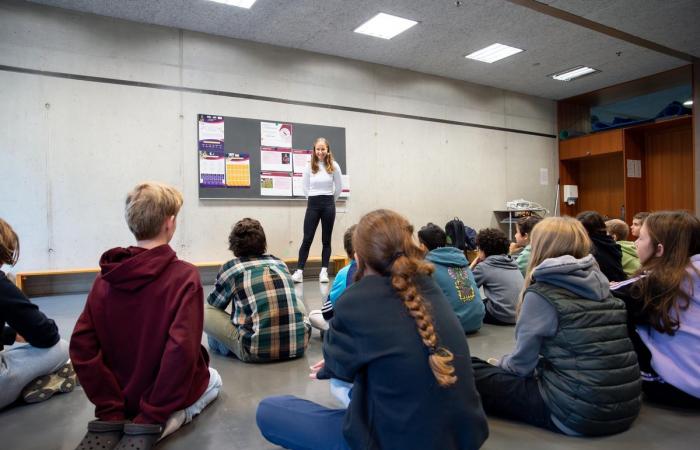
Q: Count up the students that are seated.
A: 13